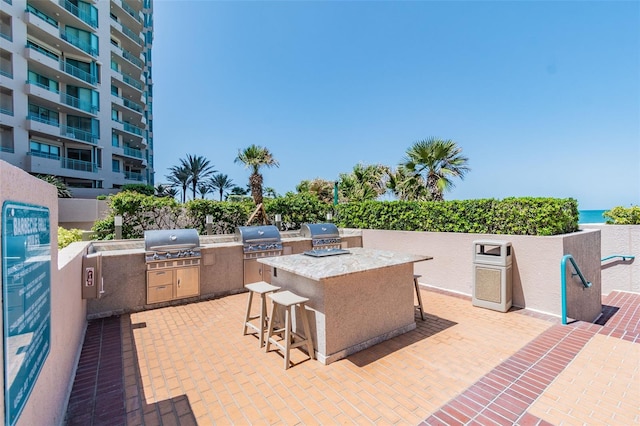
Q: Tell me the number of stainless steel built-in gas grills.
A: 3